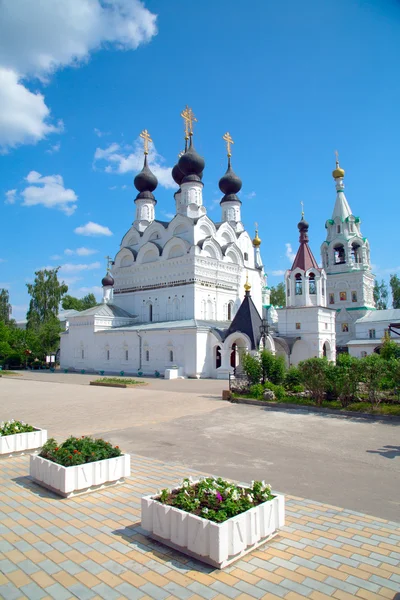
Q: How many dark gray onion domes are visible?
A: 6